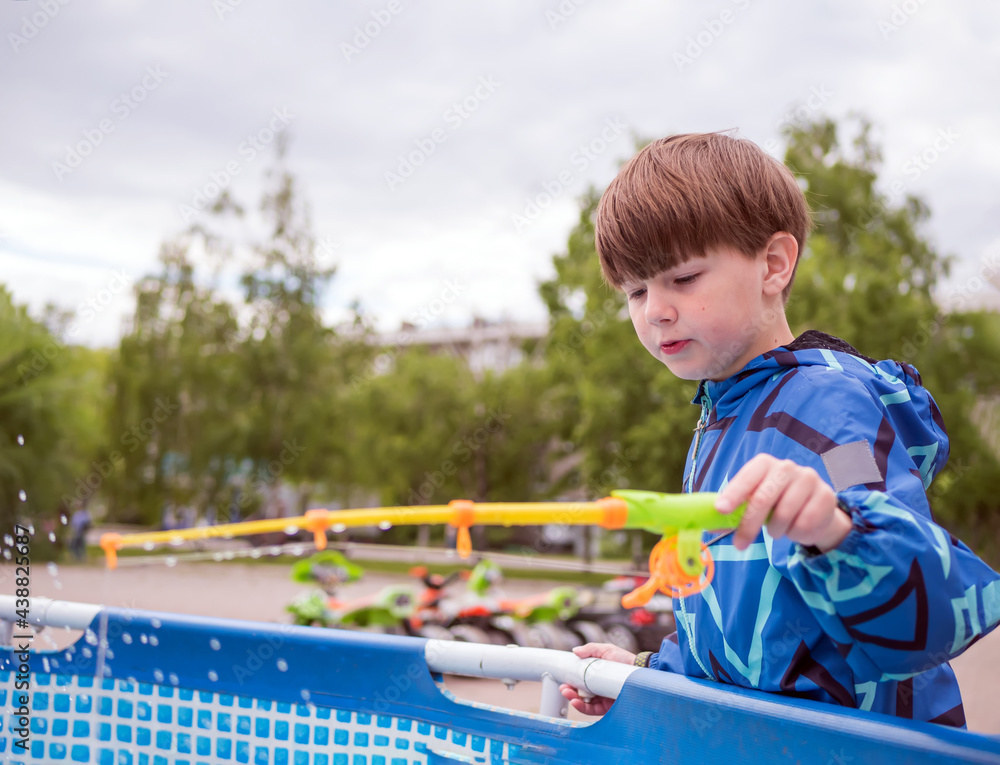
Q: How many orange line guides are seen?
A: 3